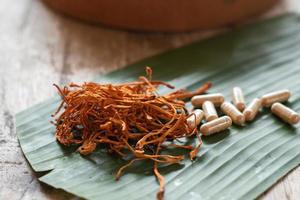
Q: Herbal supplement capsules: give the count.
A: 9